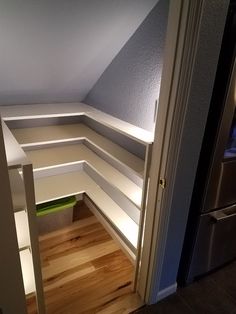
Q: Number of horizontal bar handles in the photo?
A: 1